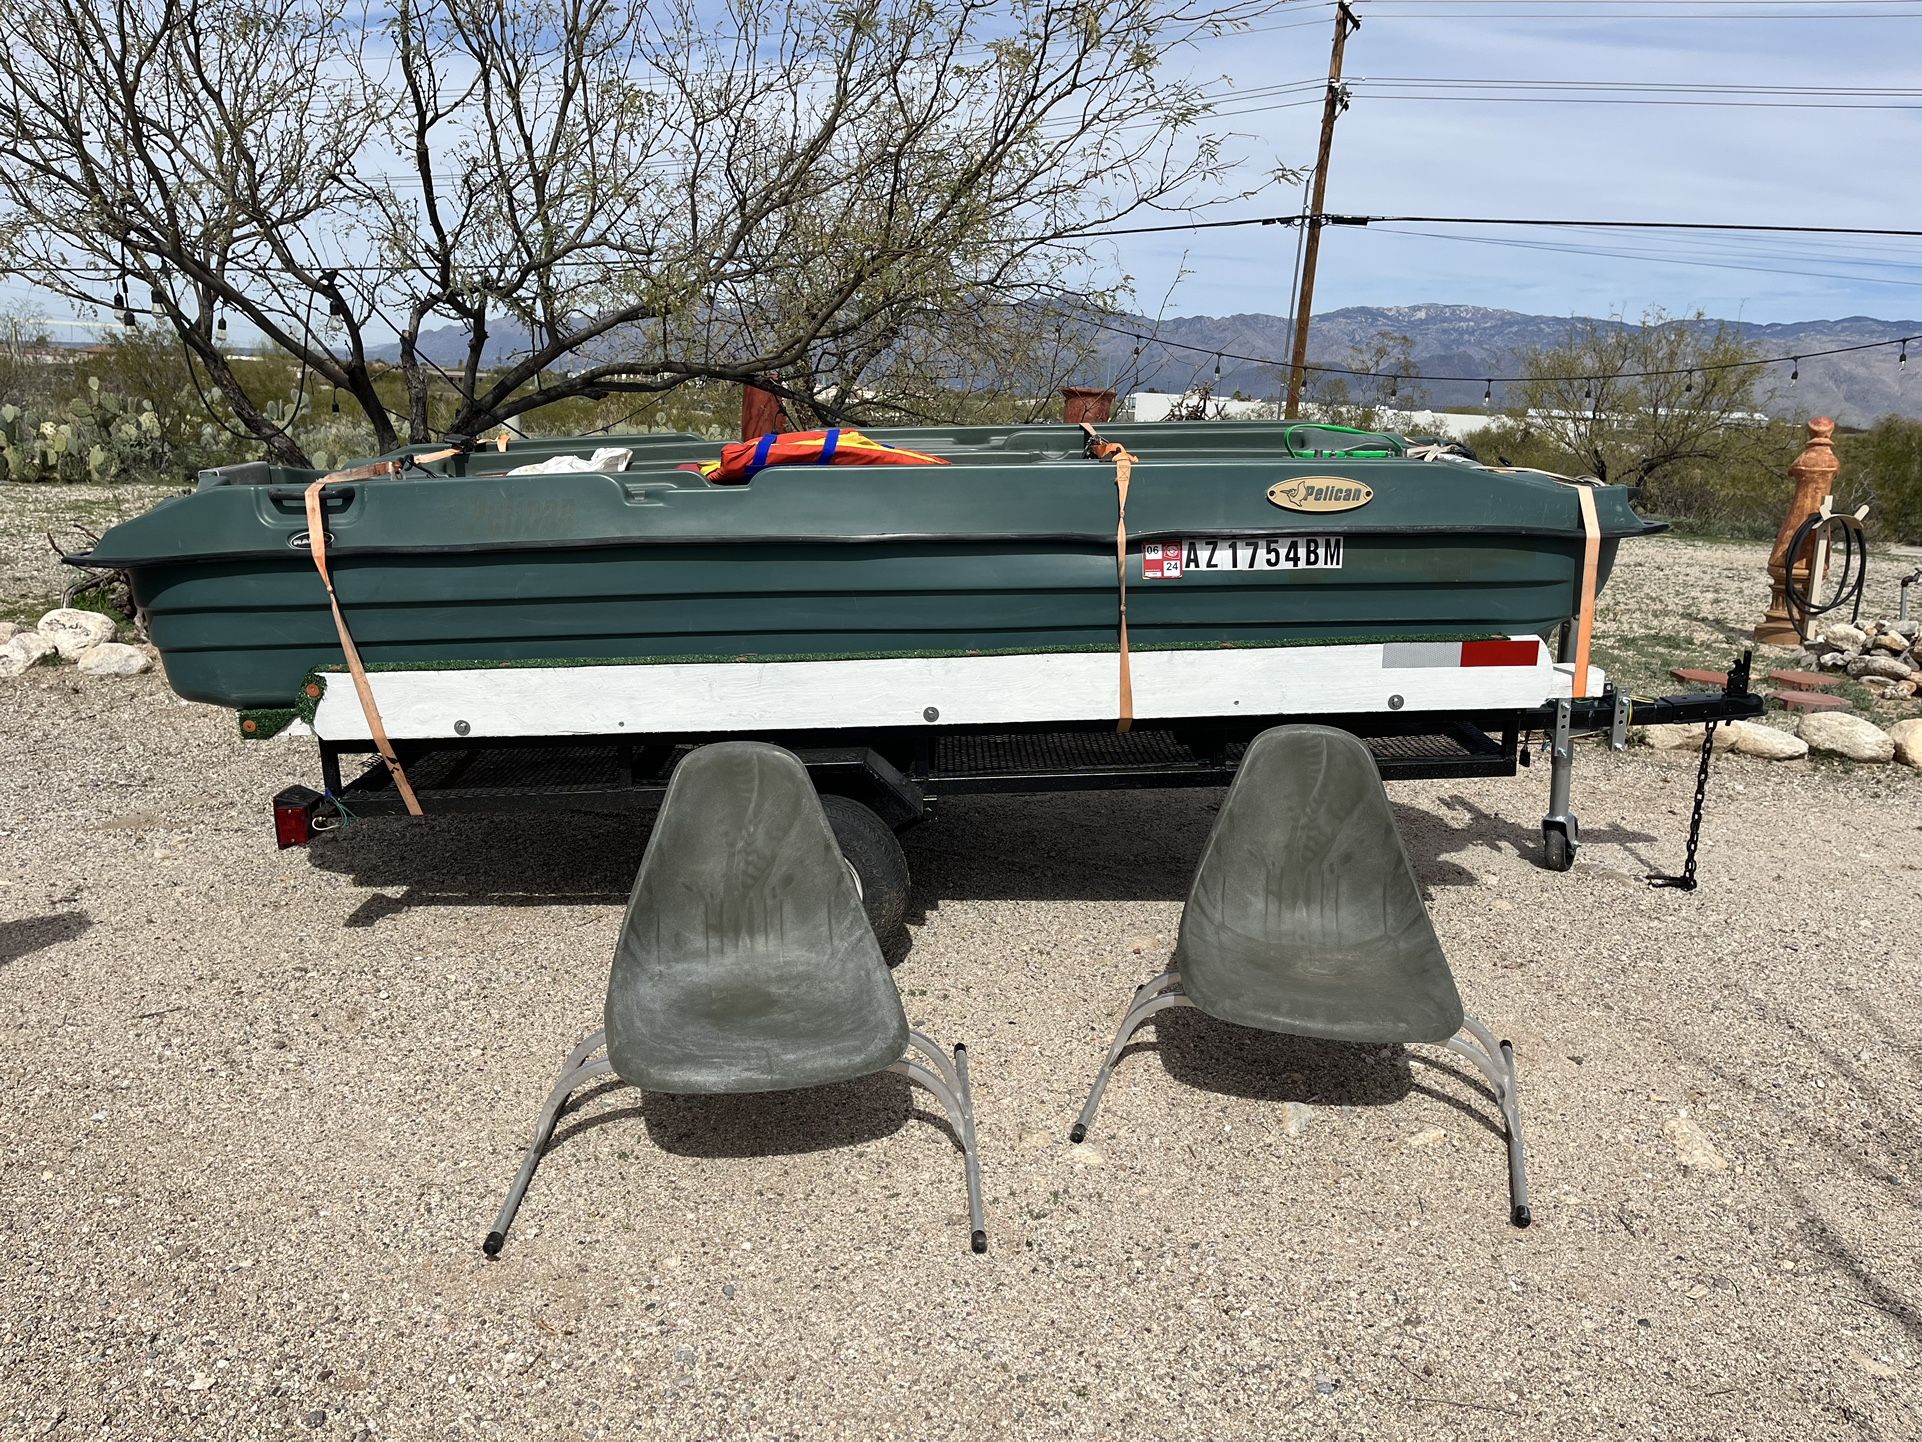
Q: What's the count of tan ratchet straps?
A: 3